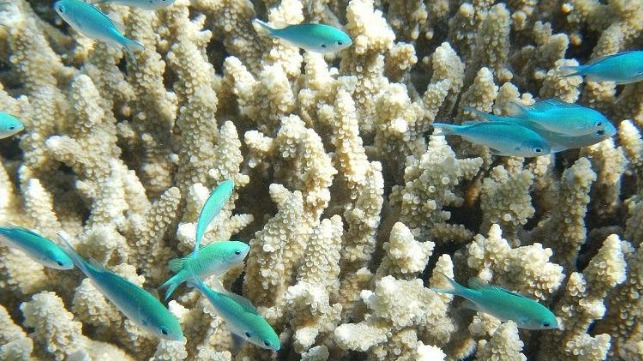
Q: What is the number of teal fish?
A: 14